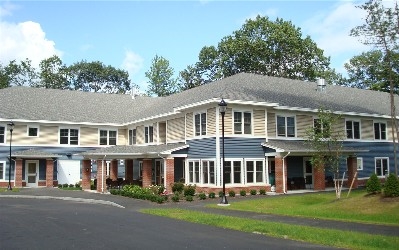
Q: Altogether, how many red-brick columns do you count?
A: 11